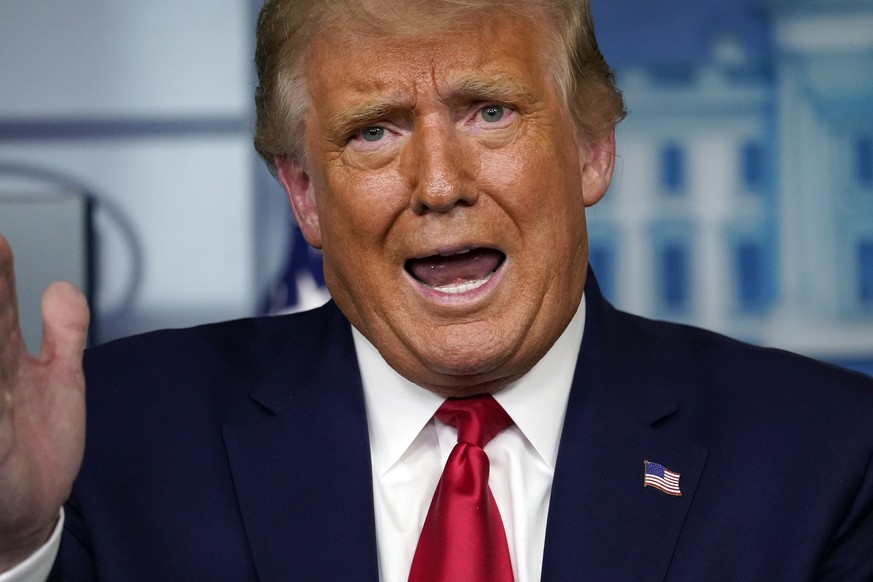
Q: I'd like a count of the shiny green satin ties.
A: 0